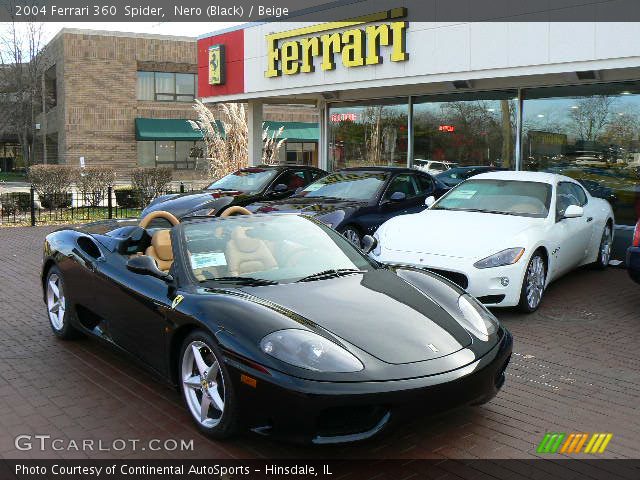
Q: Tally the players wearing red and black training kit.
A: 0